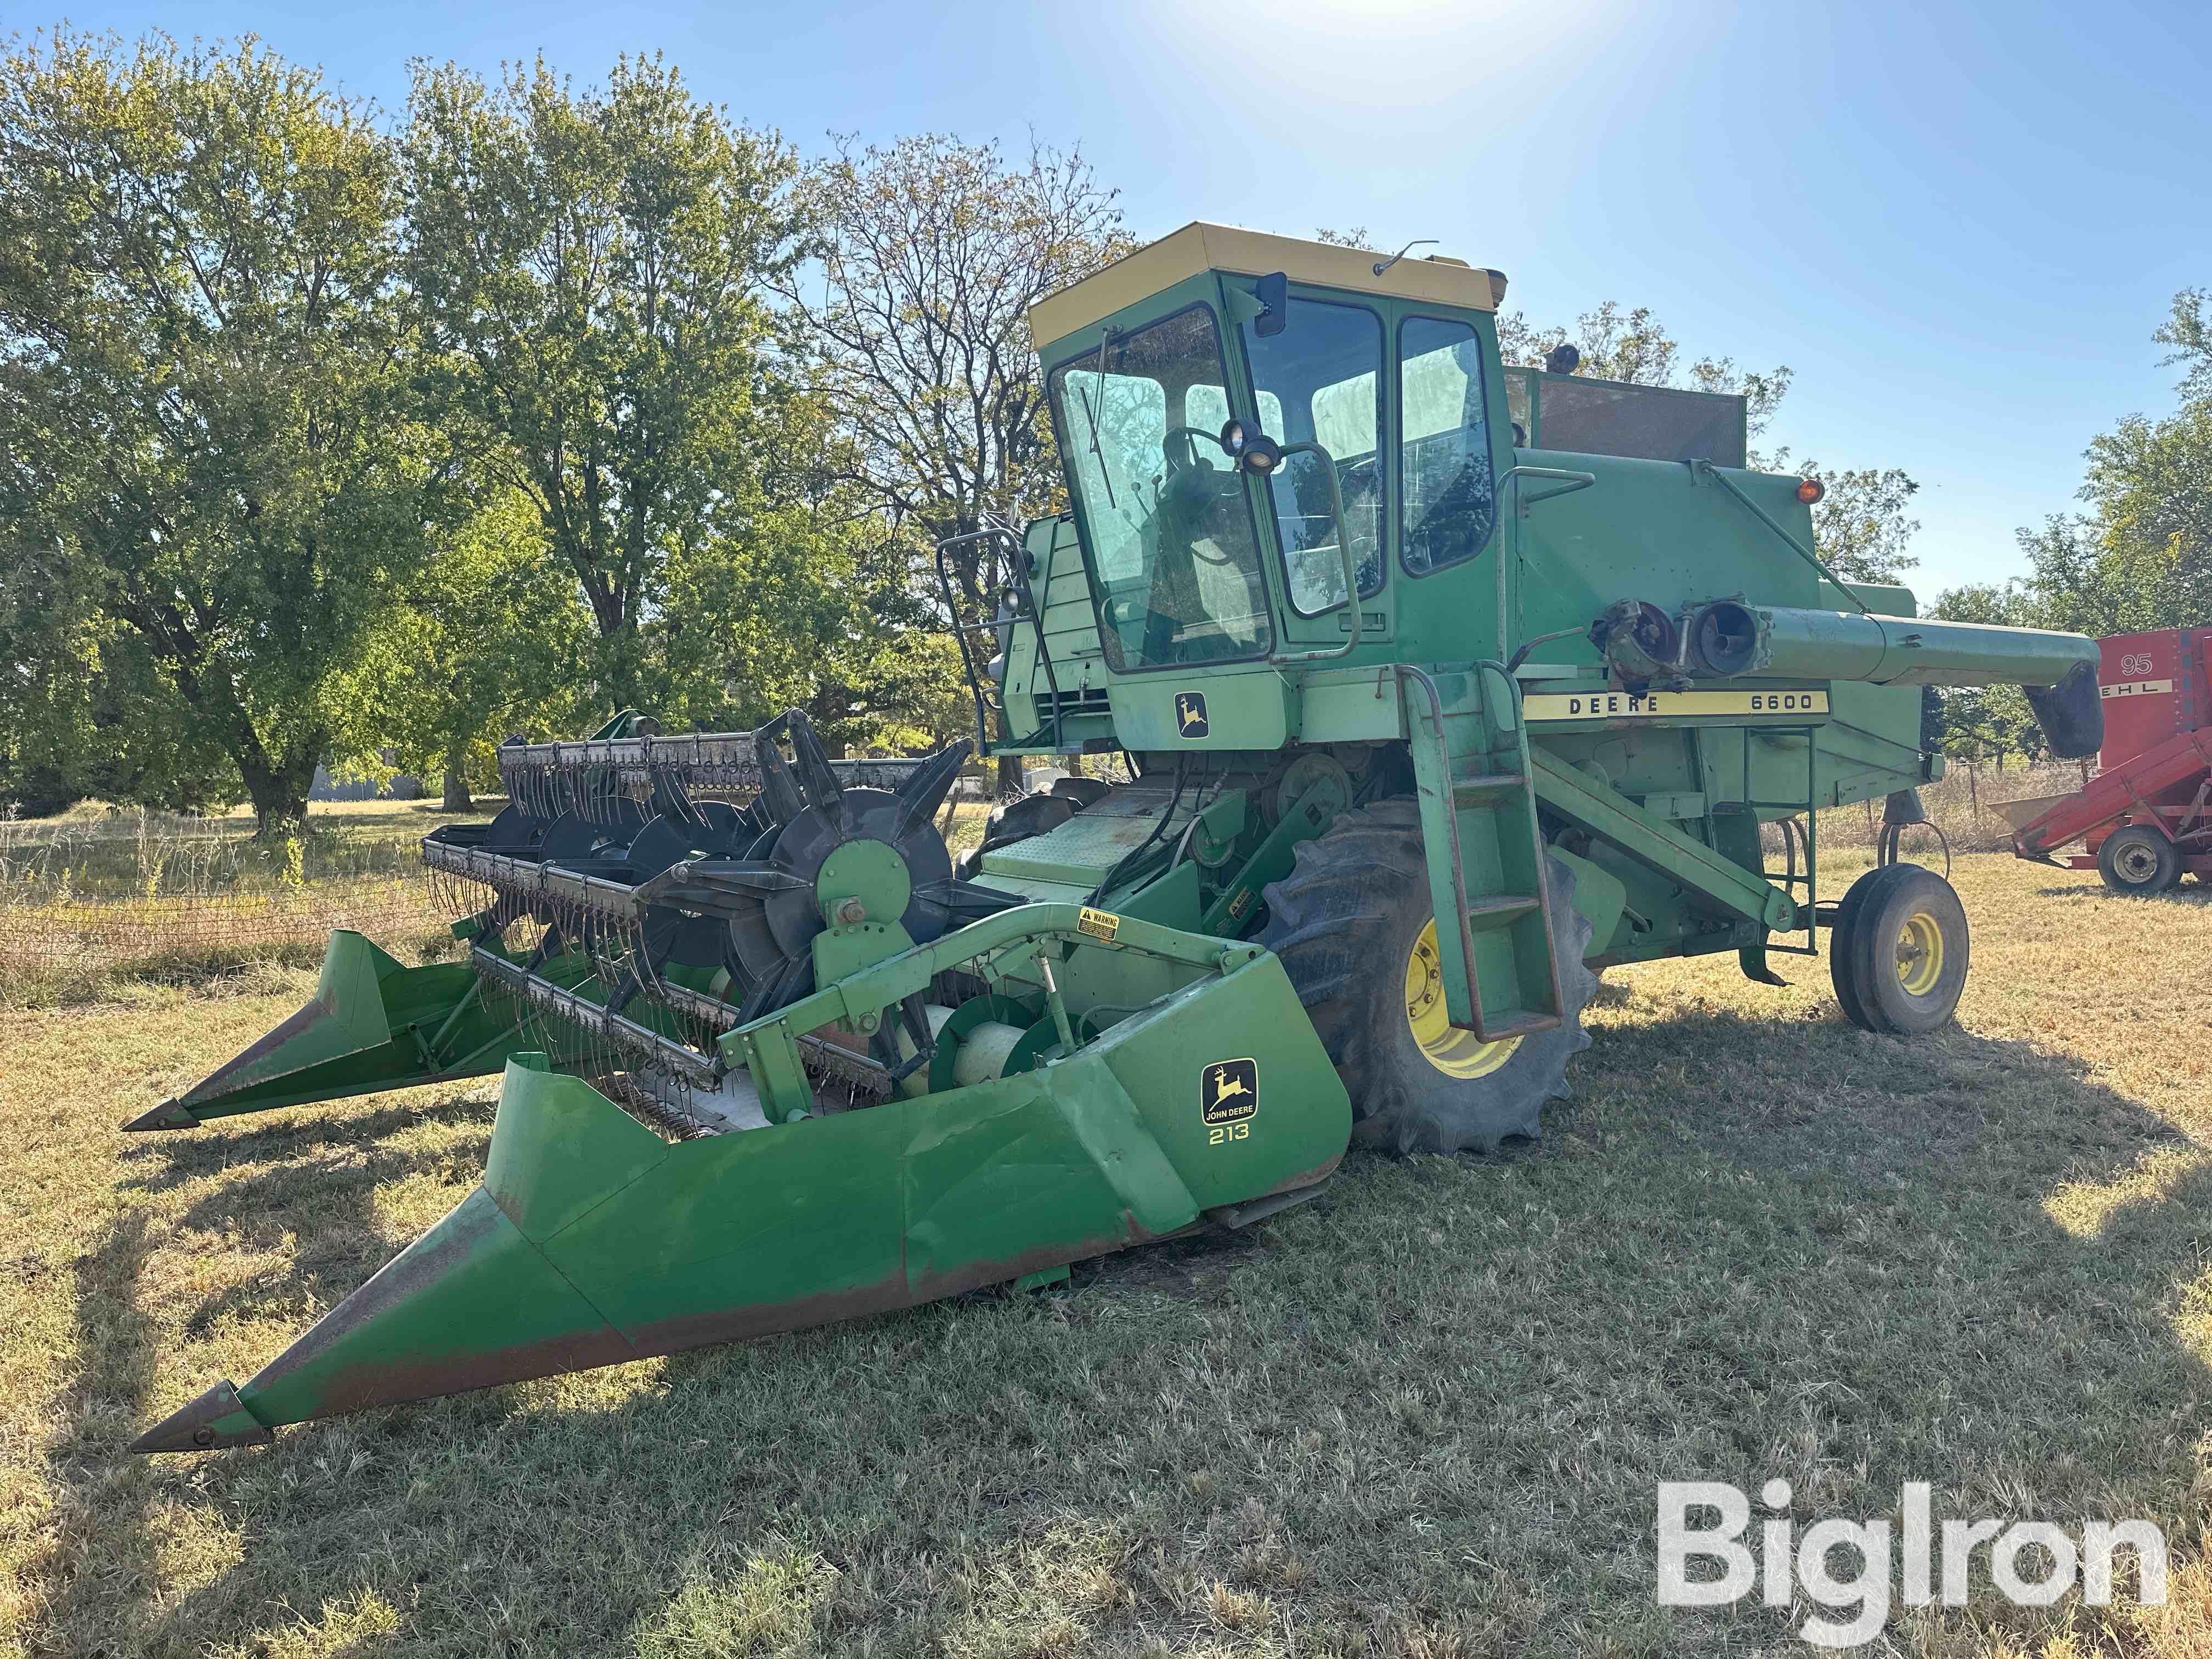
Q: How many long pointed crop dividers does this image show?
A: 2